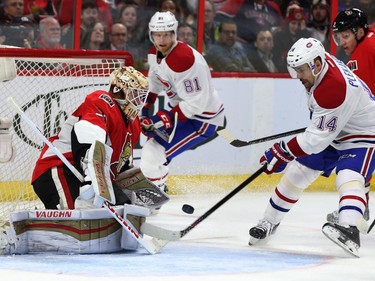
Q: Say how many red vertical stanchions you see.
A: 3